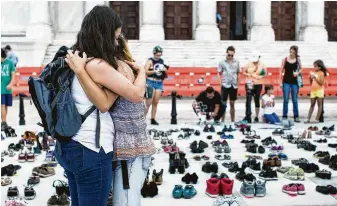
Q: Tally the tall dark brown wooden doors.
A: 5